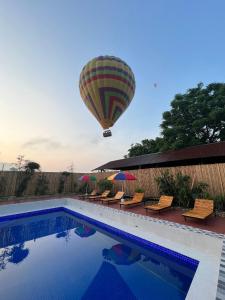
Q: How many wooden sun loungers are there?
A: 6